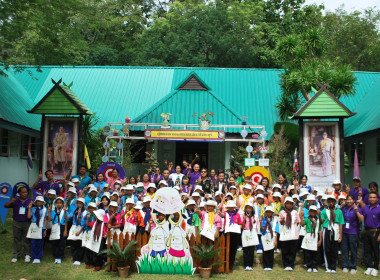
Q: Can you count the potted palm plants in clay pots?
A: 2